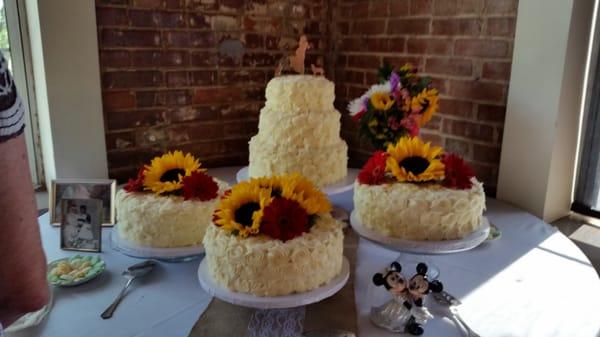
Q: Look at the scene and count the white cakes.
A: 4